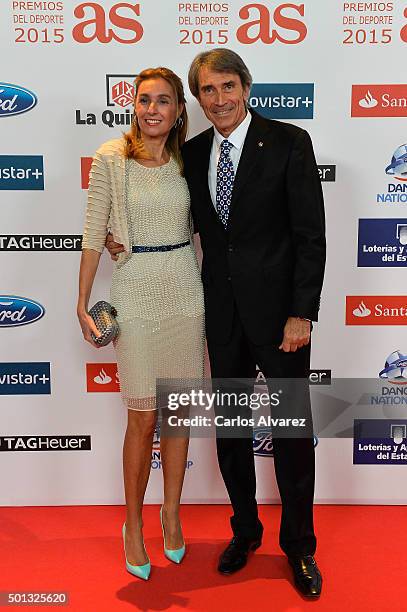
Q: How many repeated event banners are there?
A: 3